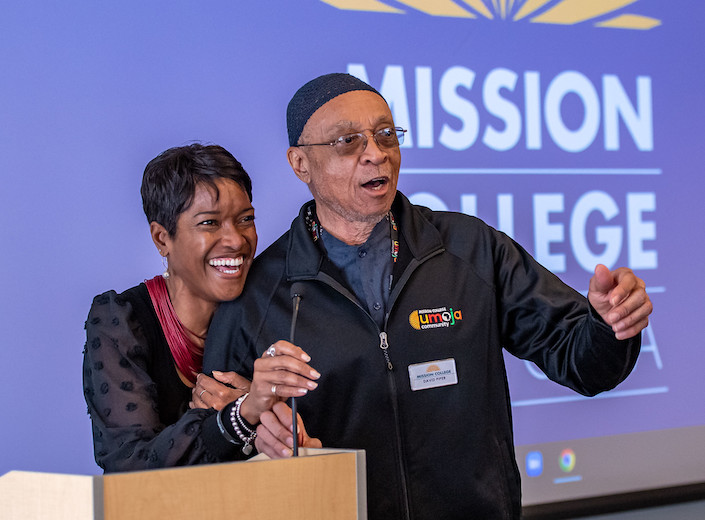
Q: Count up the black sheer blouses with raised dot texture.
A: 1